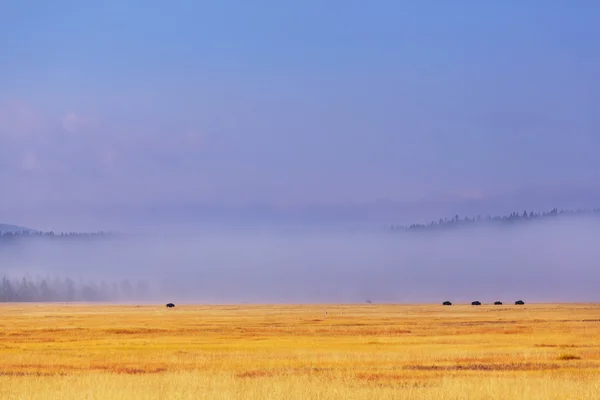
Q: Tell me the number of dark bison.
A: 5